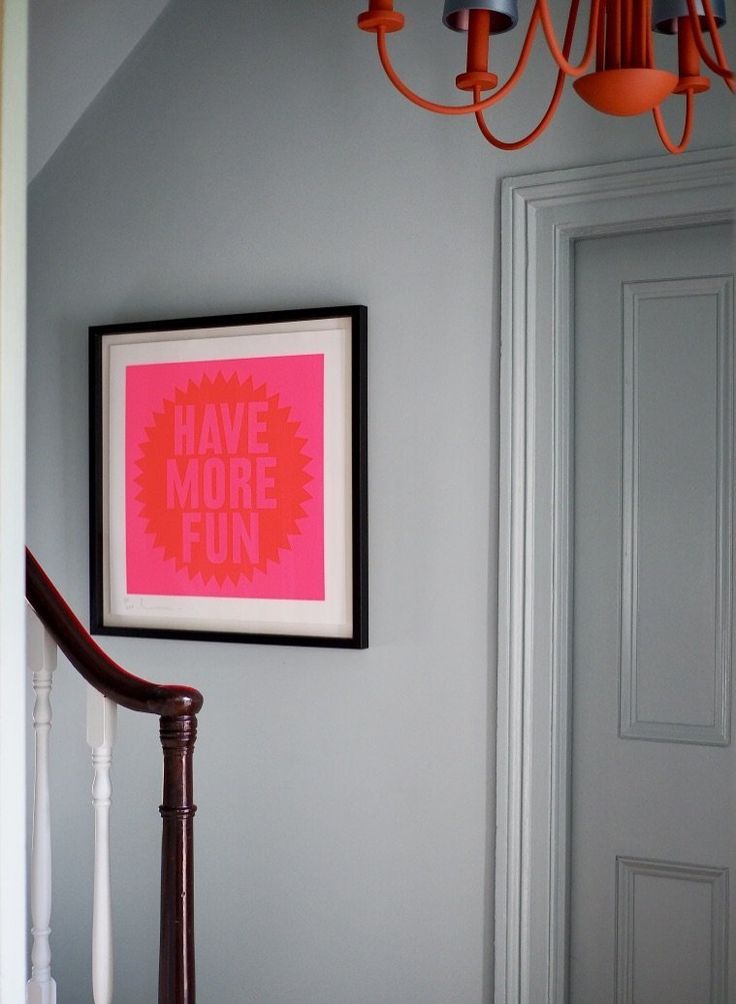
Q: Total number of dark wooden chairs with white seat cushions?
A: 0